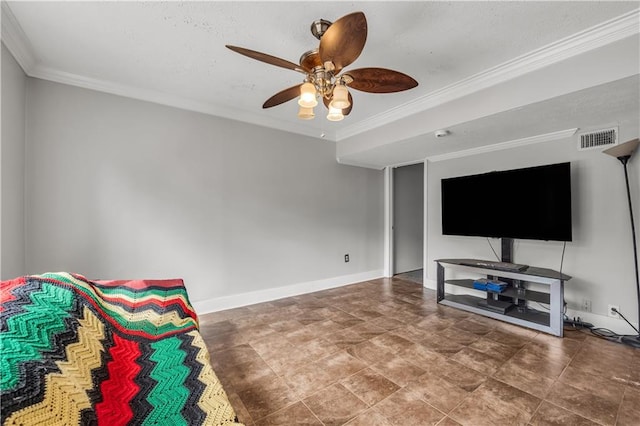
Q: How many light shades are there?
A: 5